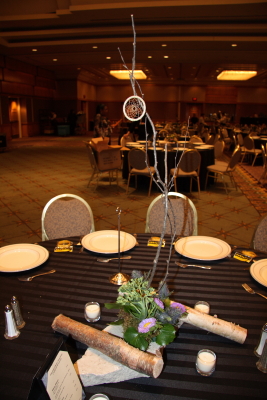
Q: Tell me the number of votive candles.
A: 4